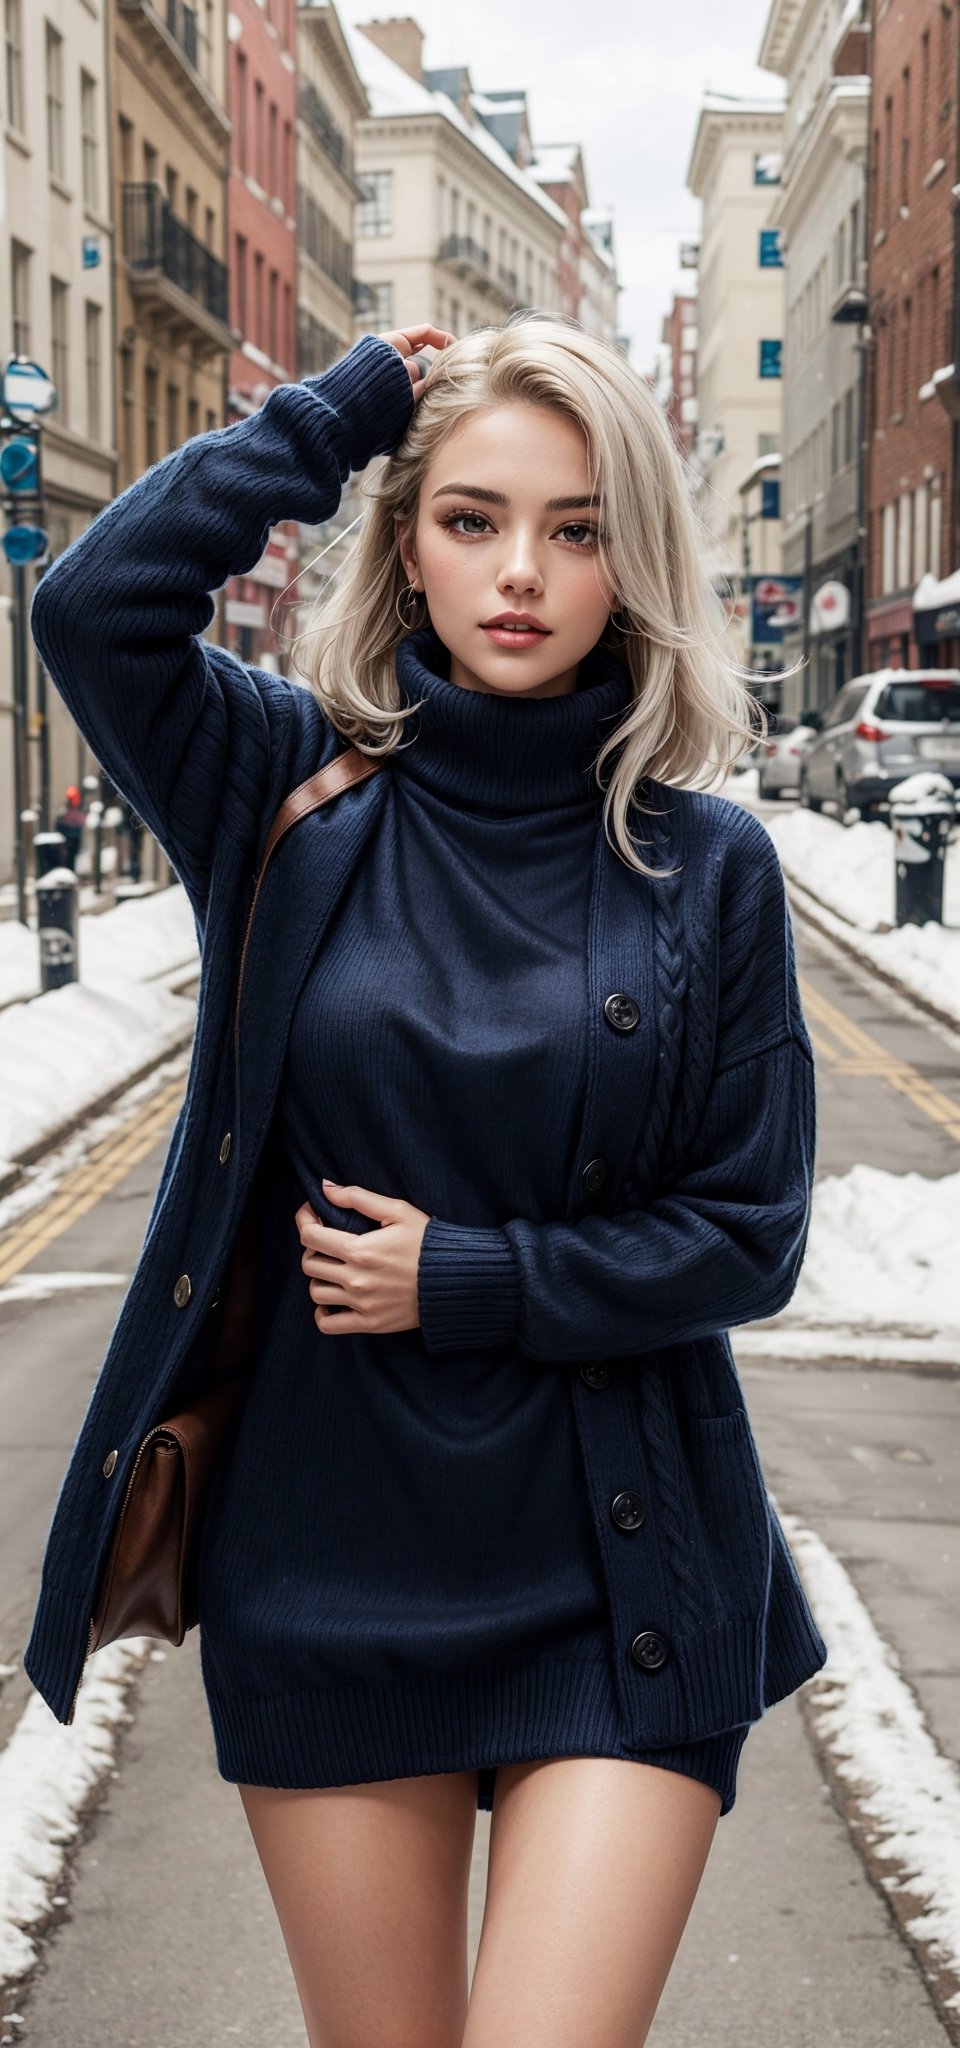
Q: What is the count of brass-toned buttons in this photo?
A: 3